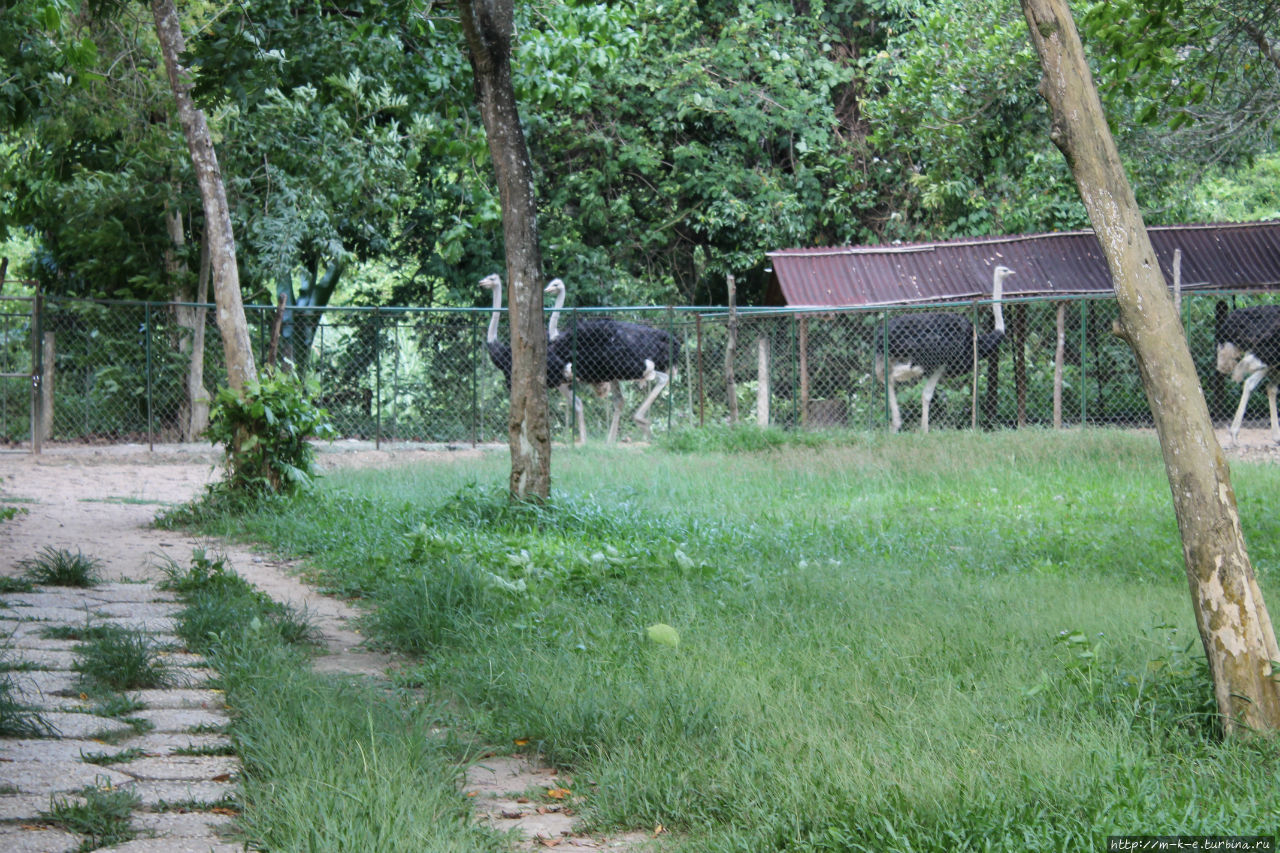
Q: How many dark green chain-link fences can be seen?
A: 1